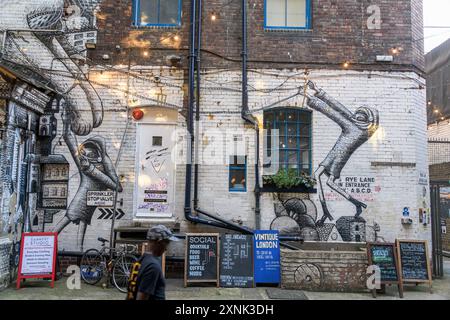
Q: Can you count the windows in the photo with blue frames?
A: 4